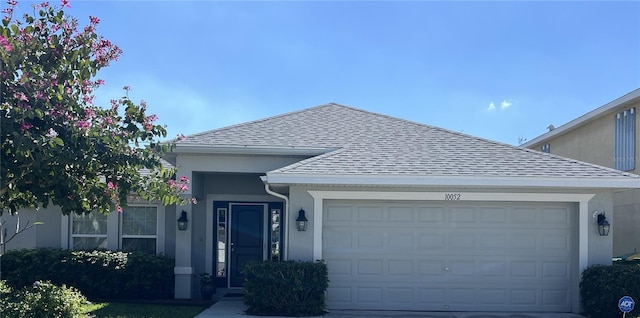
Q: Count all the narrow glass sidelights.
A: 2